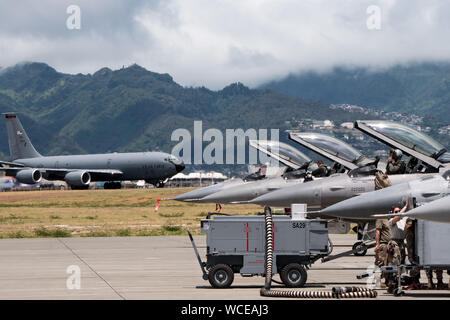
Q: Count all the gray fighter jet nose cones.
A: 5